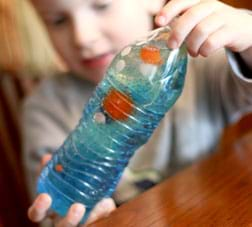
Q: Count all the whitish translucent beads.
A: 3